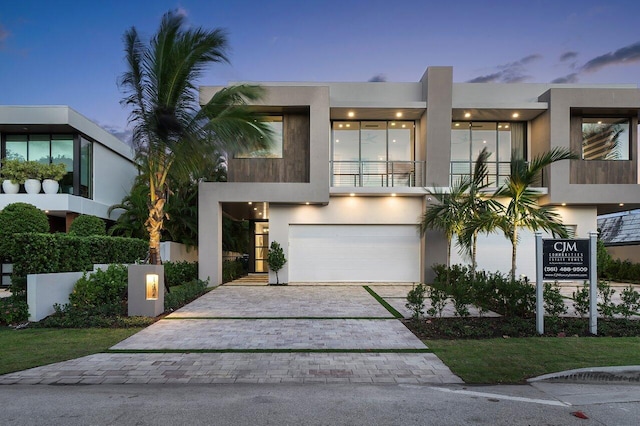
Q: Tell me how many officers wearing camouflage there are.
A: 0